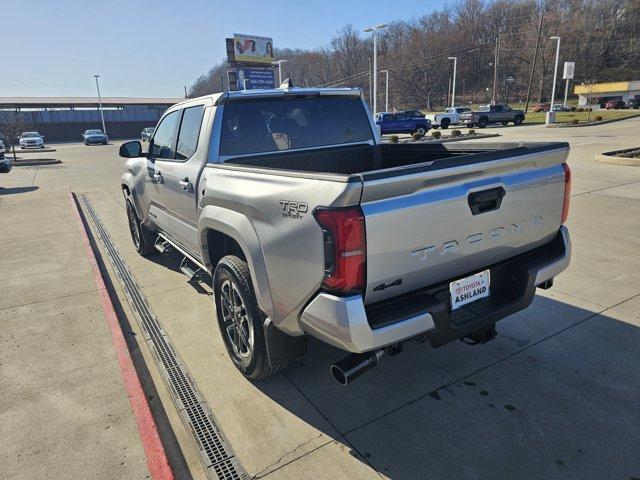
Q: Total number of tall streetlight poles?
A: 6